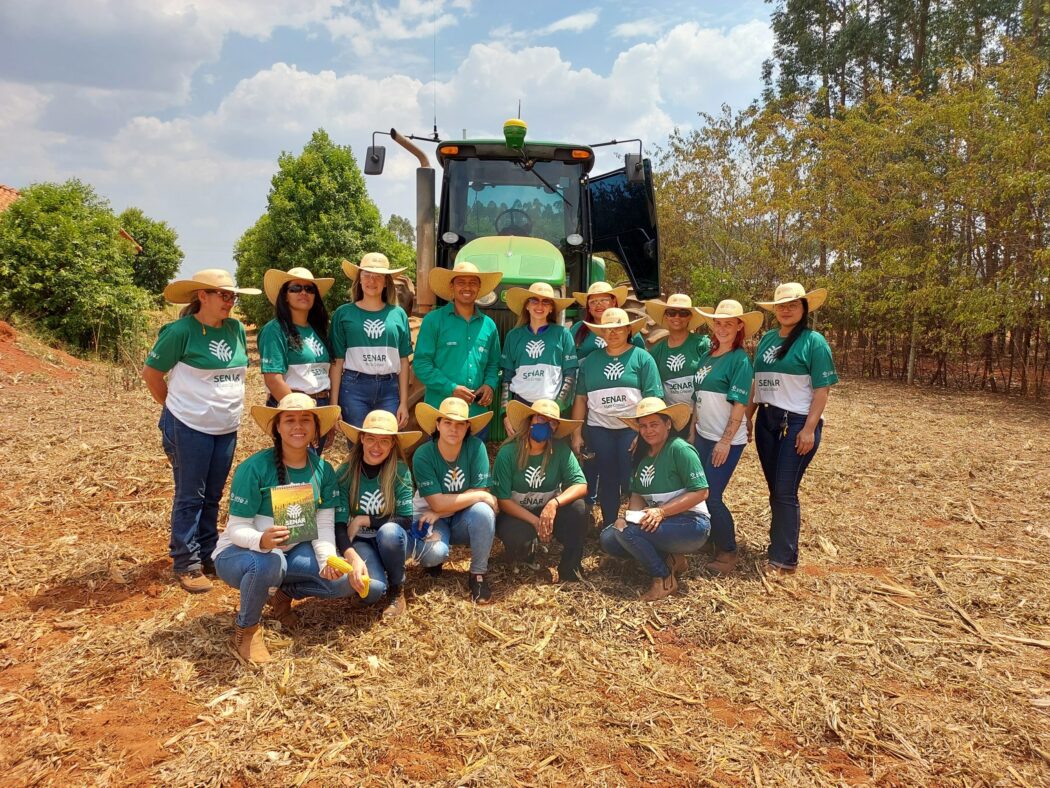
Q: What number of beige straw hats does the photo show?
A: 15